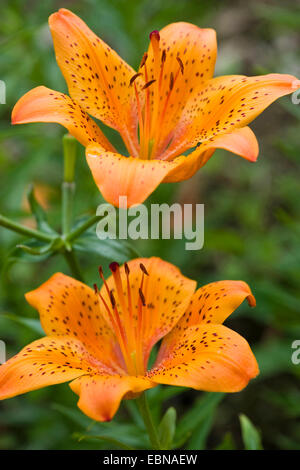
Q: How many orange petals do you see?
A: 12